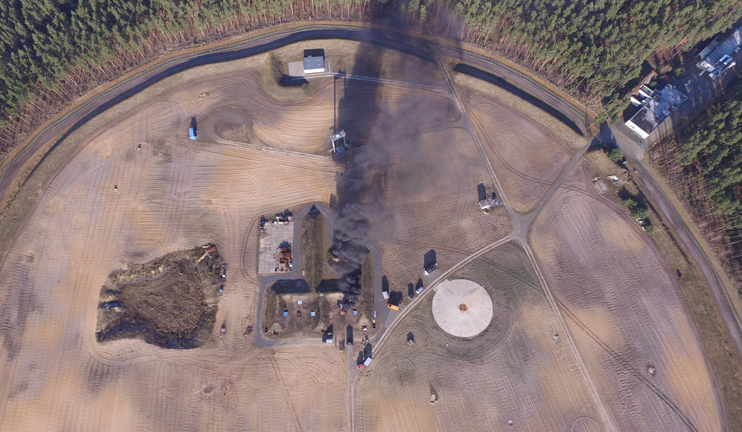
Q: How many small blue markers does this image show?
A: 4